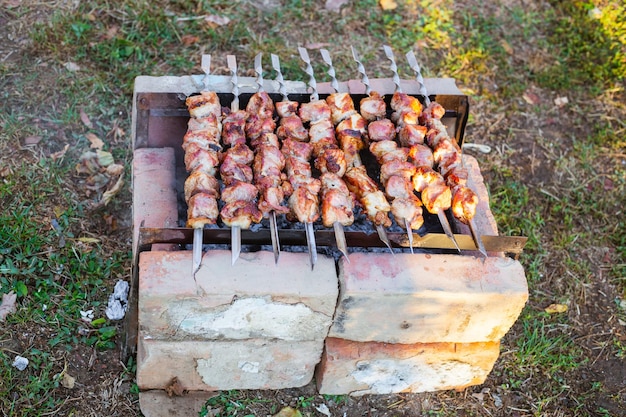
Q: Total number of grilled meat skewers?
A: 9